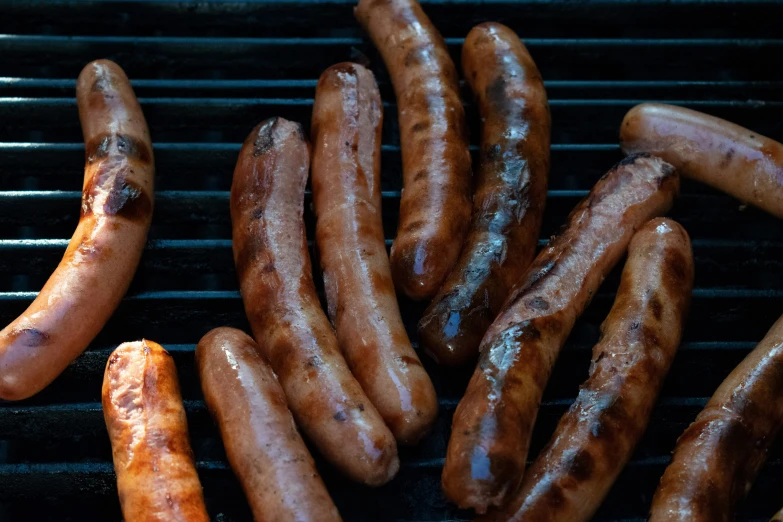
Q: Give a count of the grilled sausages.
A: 11